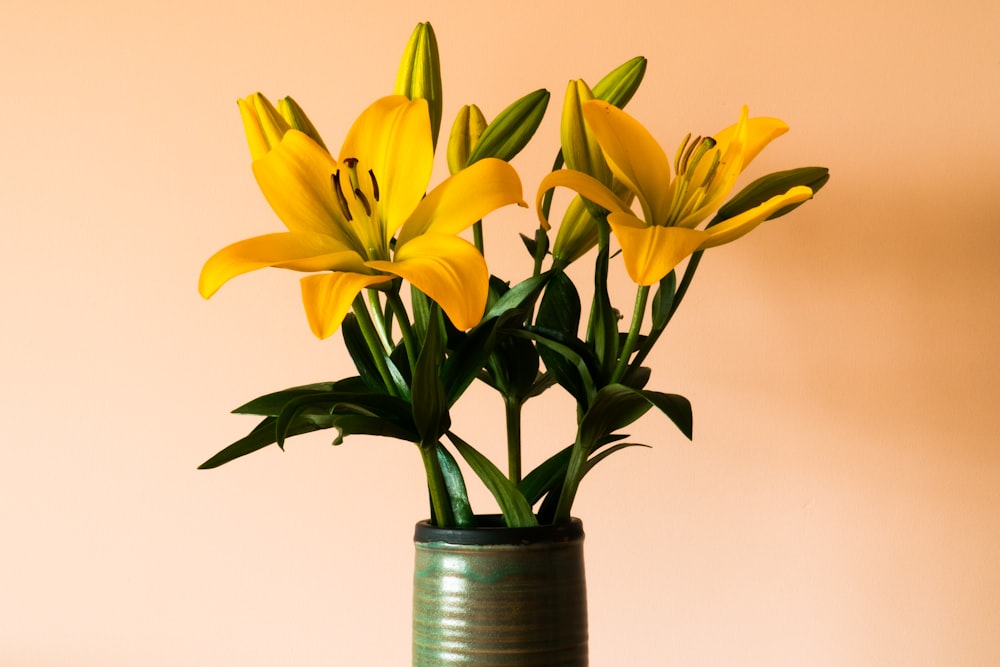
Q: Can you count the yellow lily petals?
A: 12